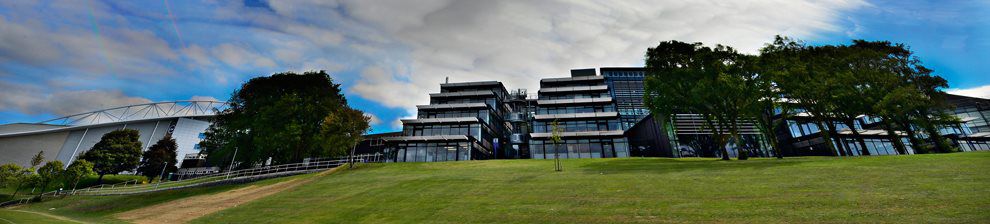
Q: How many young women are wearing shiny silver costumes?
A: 0